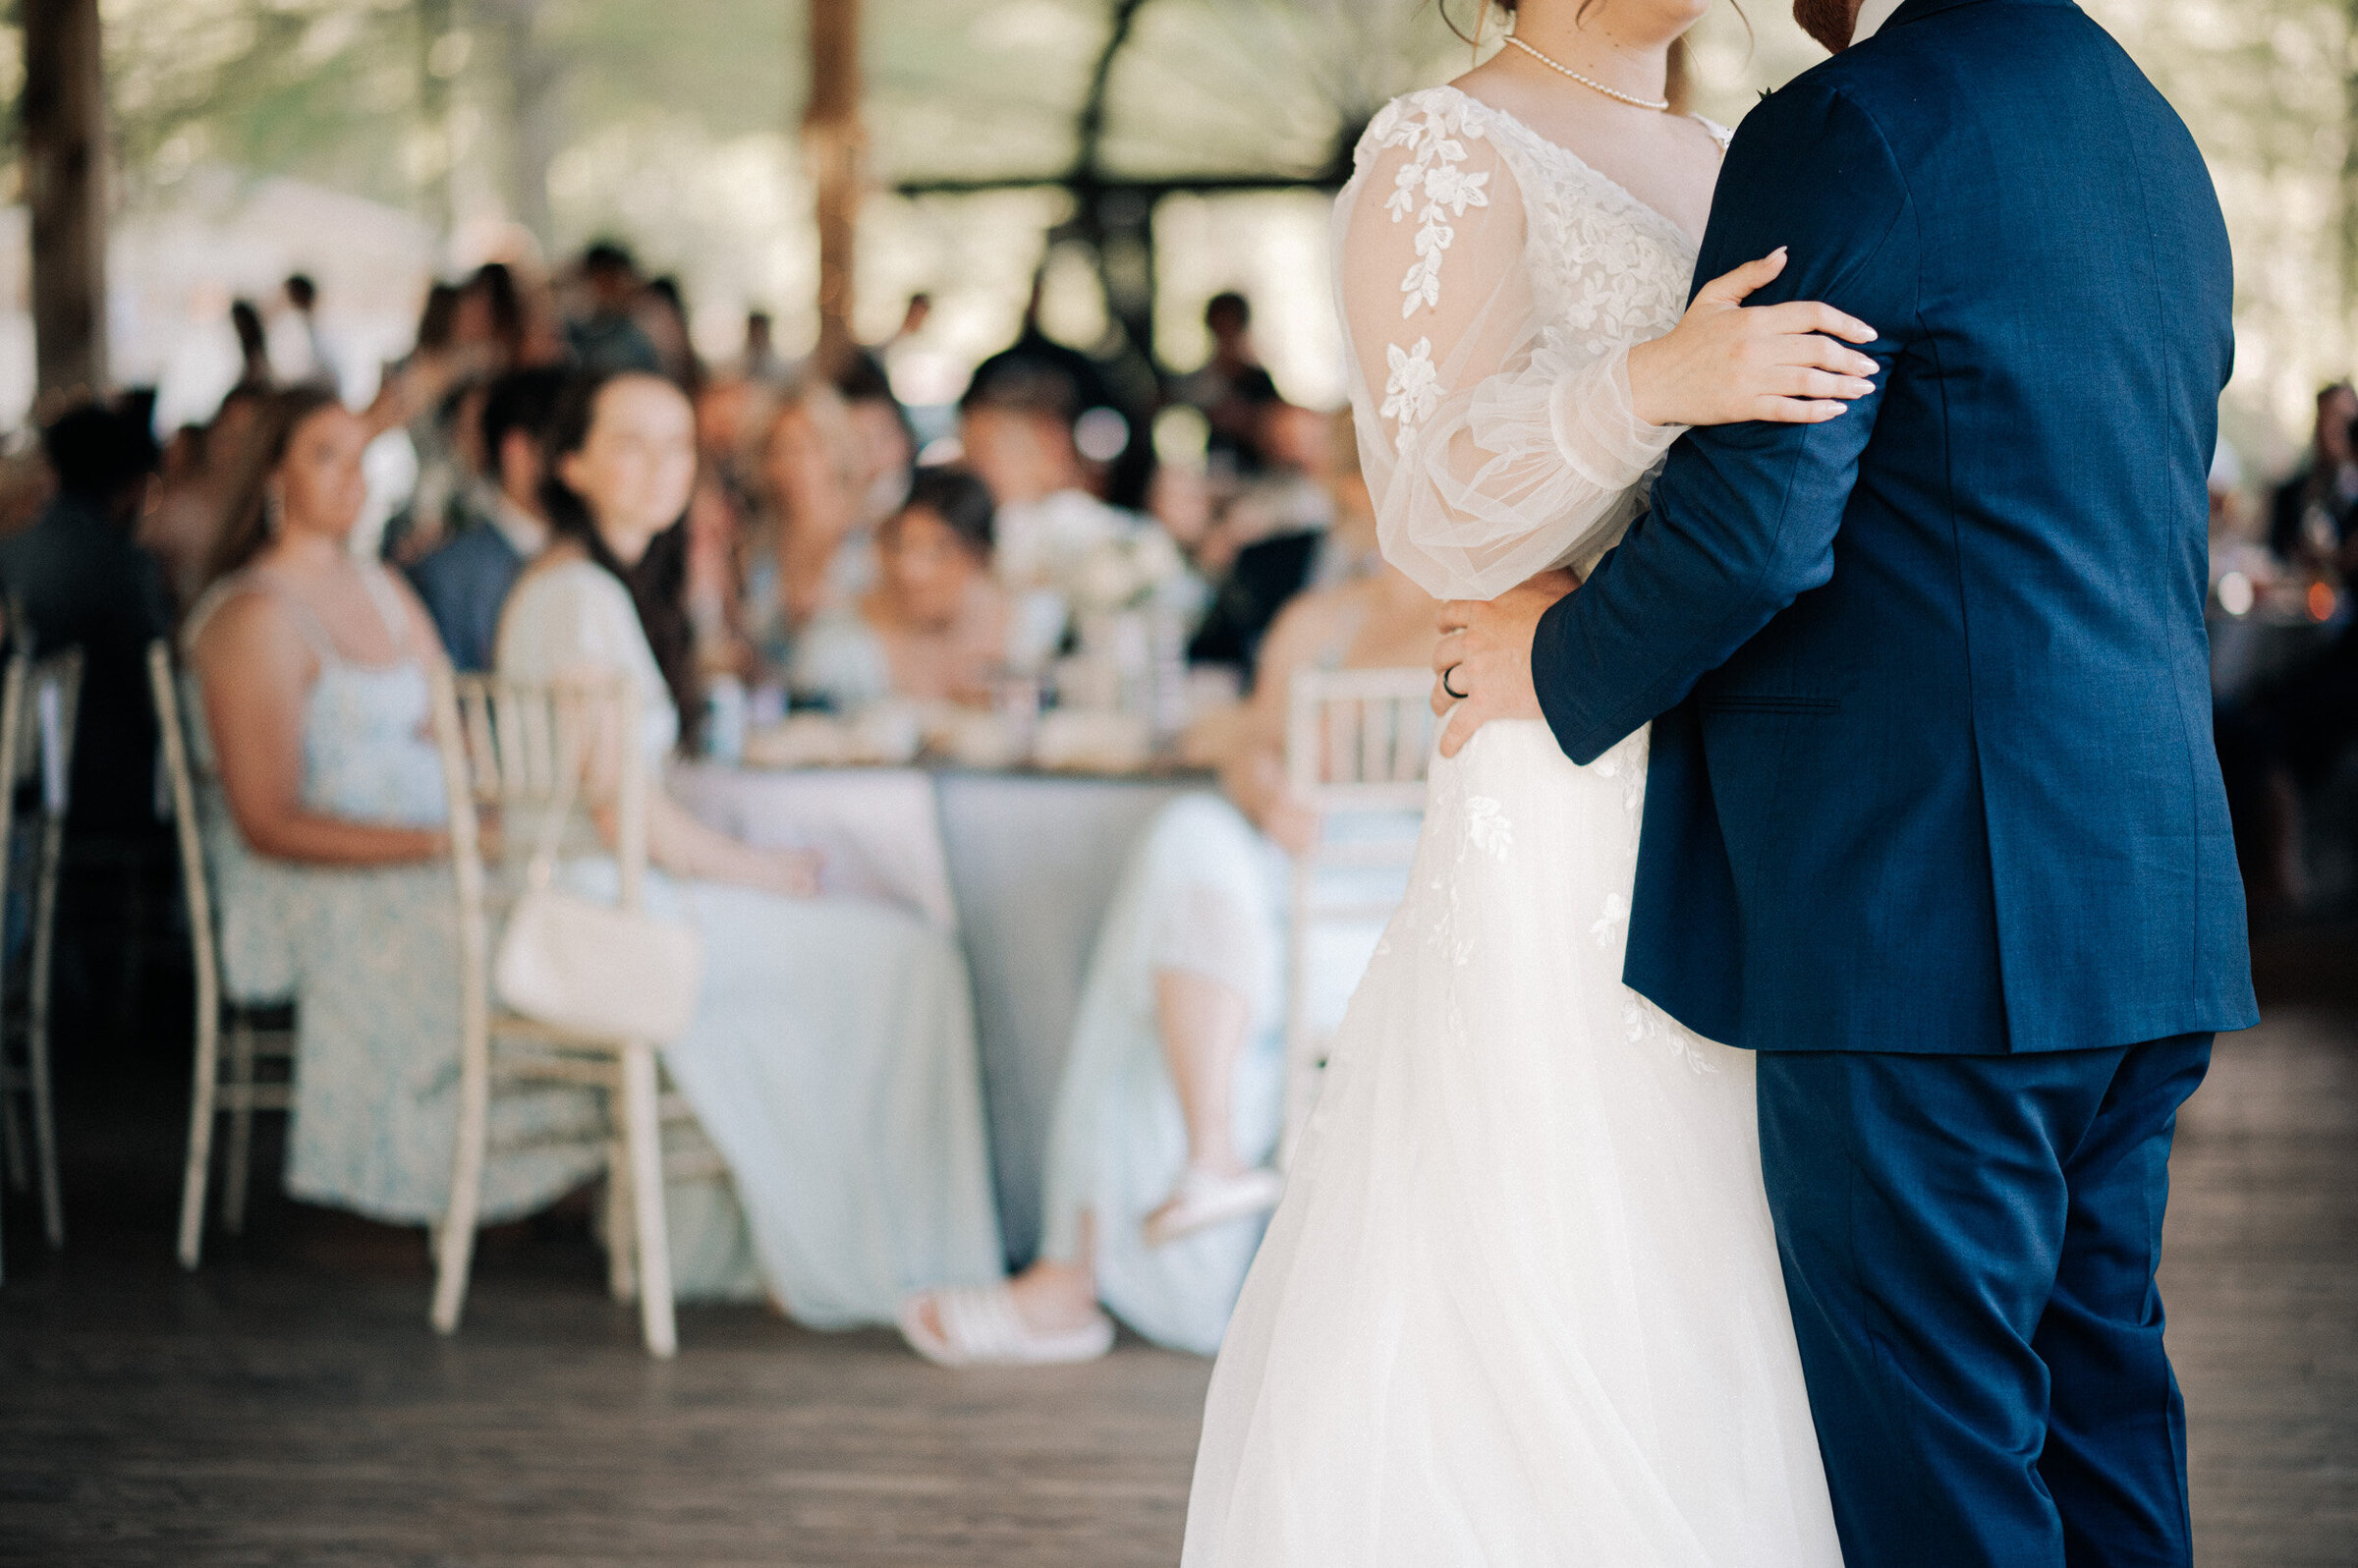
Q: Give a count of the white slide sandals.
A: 2